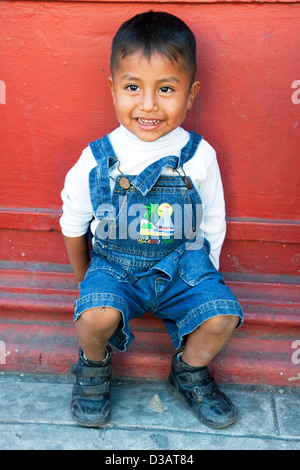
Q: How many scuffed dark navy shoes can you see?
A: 2